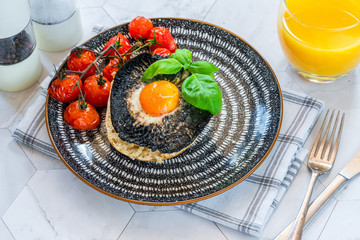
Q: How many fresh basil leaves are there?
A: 4